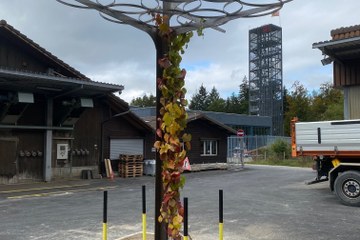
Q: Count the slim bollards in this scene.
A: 4